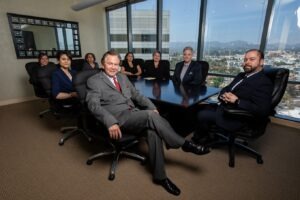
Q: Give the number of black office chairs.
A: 8